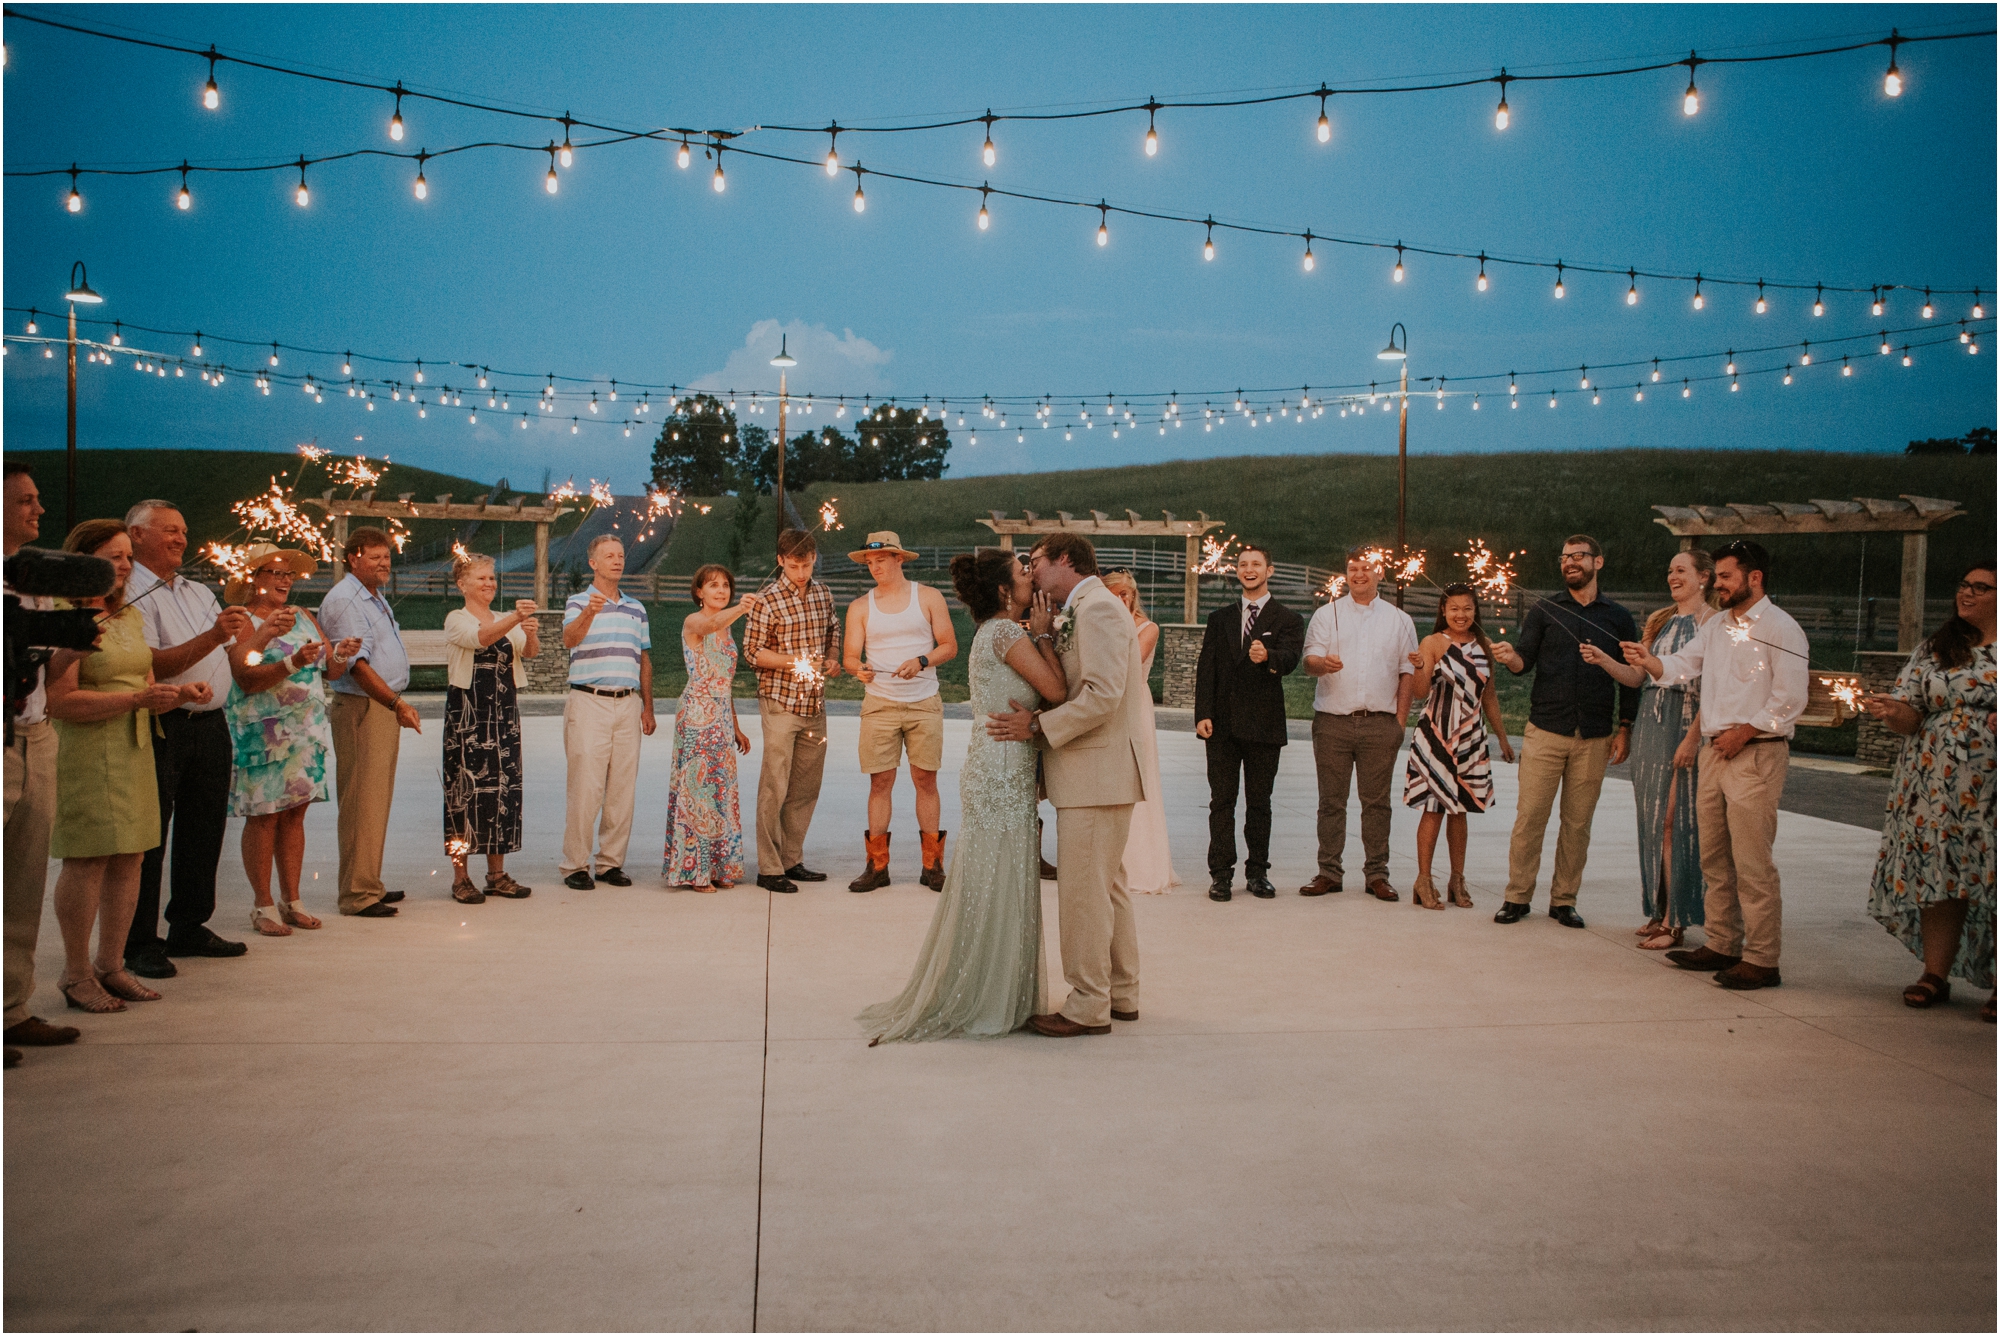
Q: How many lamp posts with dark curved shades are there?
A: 3